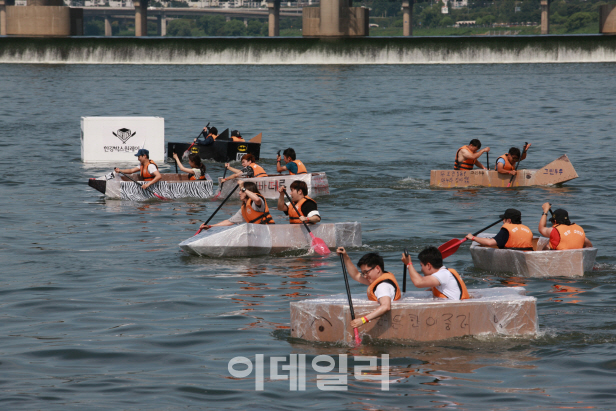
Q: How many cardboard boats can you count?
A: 7